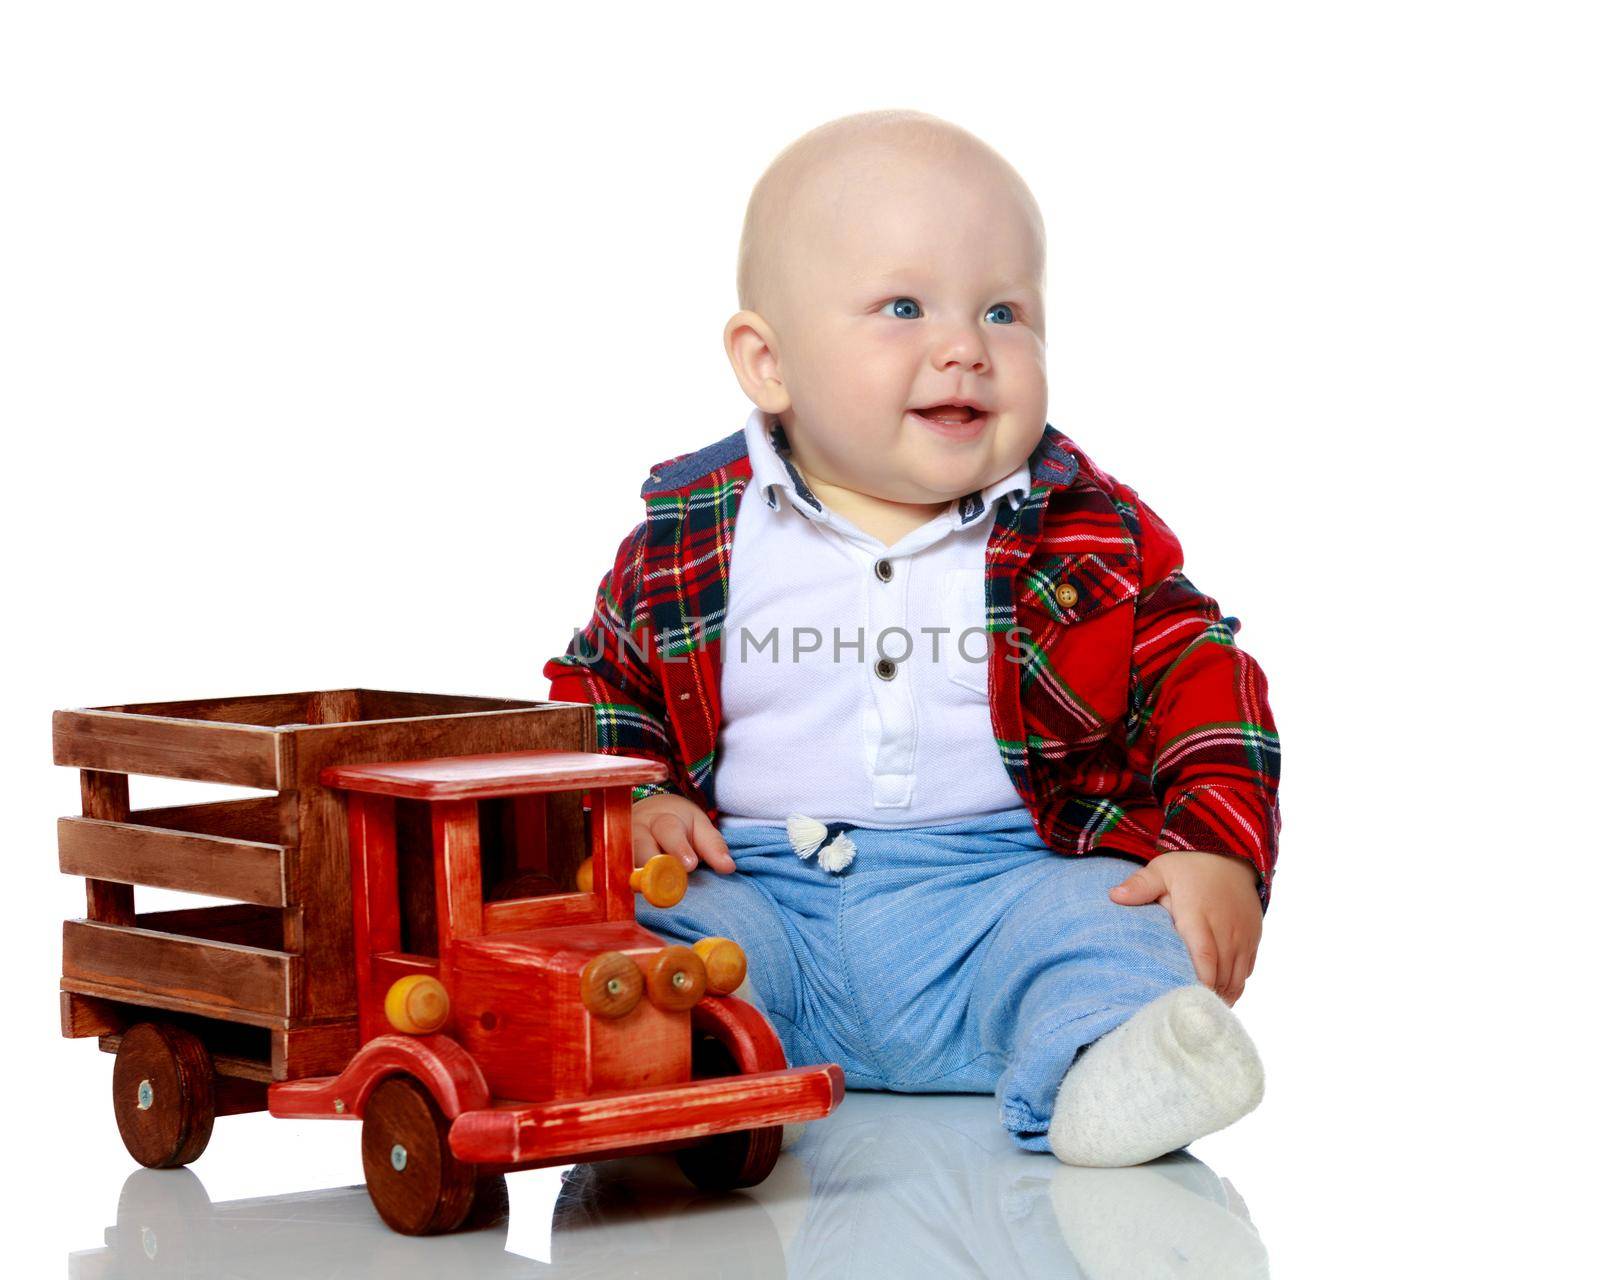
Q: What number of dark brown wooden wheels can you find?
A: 3